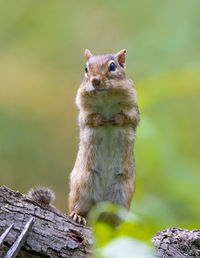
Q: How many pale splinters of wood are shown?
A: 2